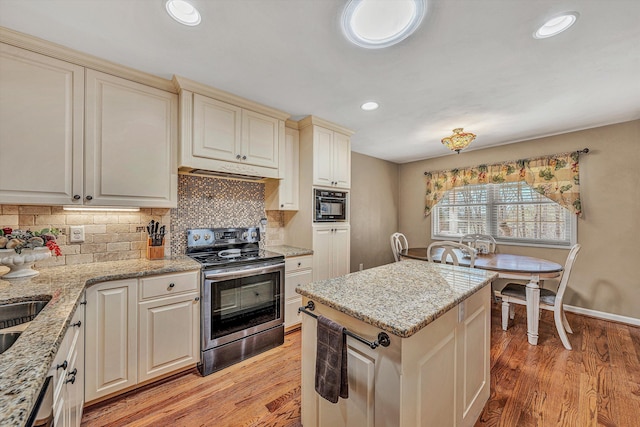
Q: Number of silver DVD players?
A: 0